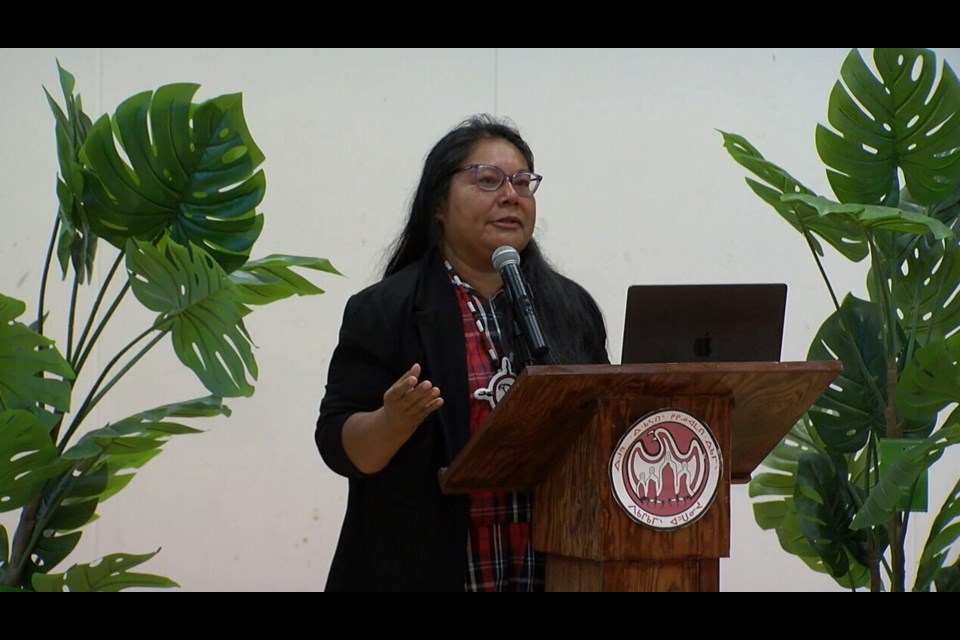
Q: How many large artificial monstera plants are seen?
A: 2